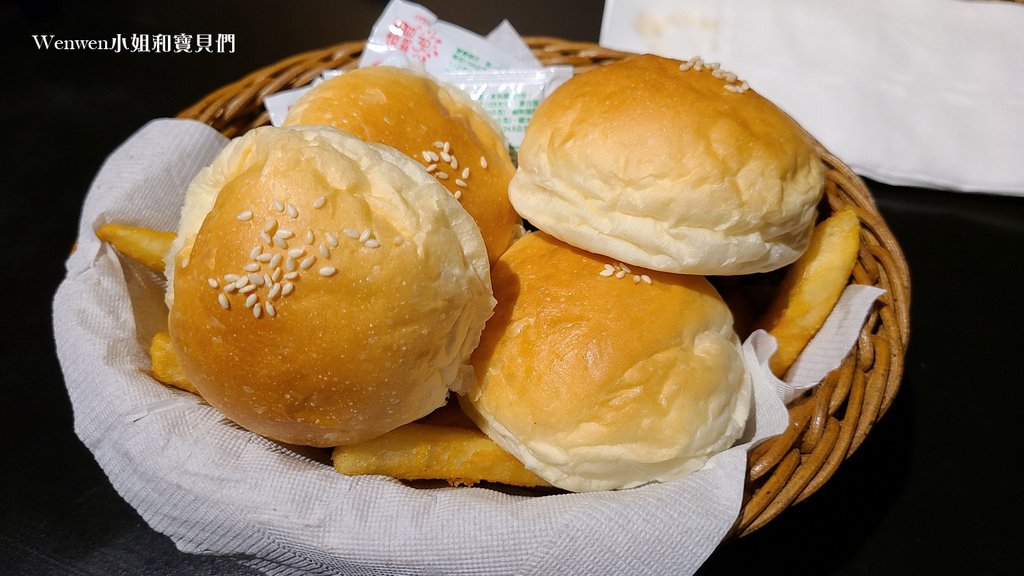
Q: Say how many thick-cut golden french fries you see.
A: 4